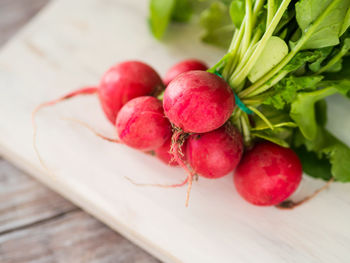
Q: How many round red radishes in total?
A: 7